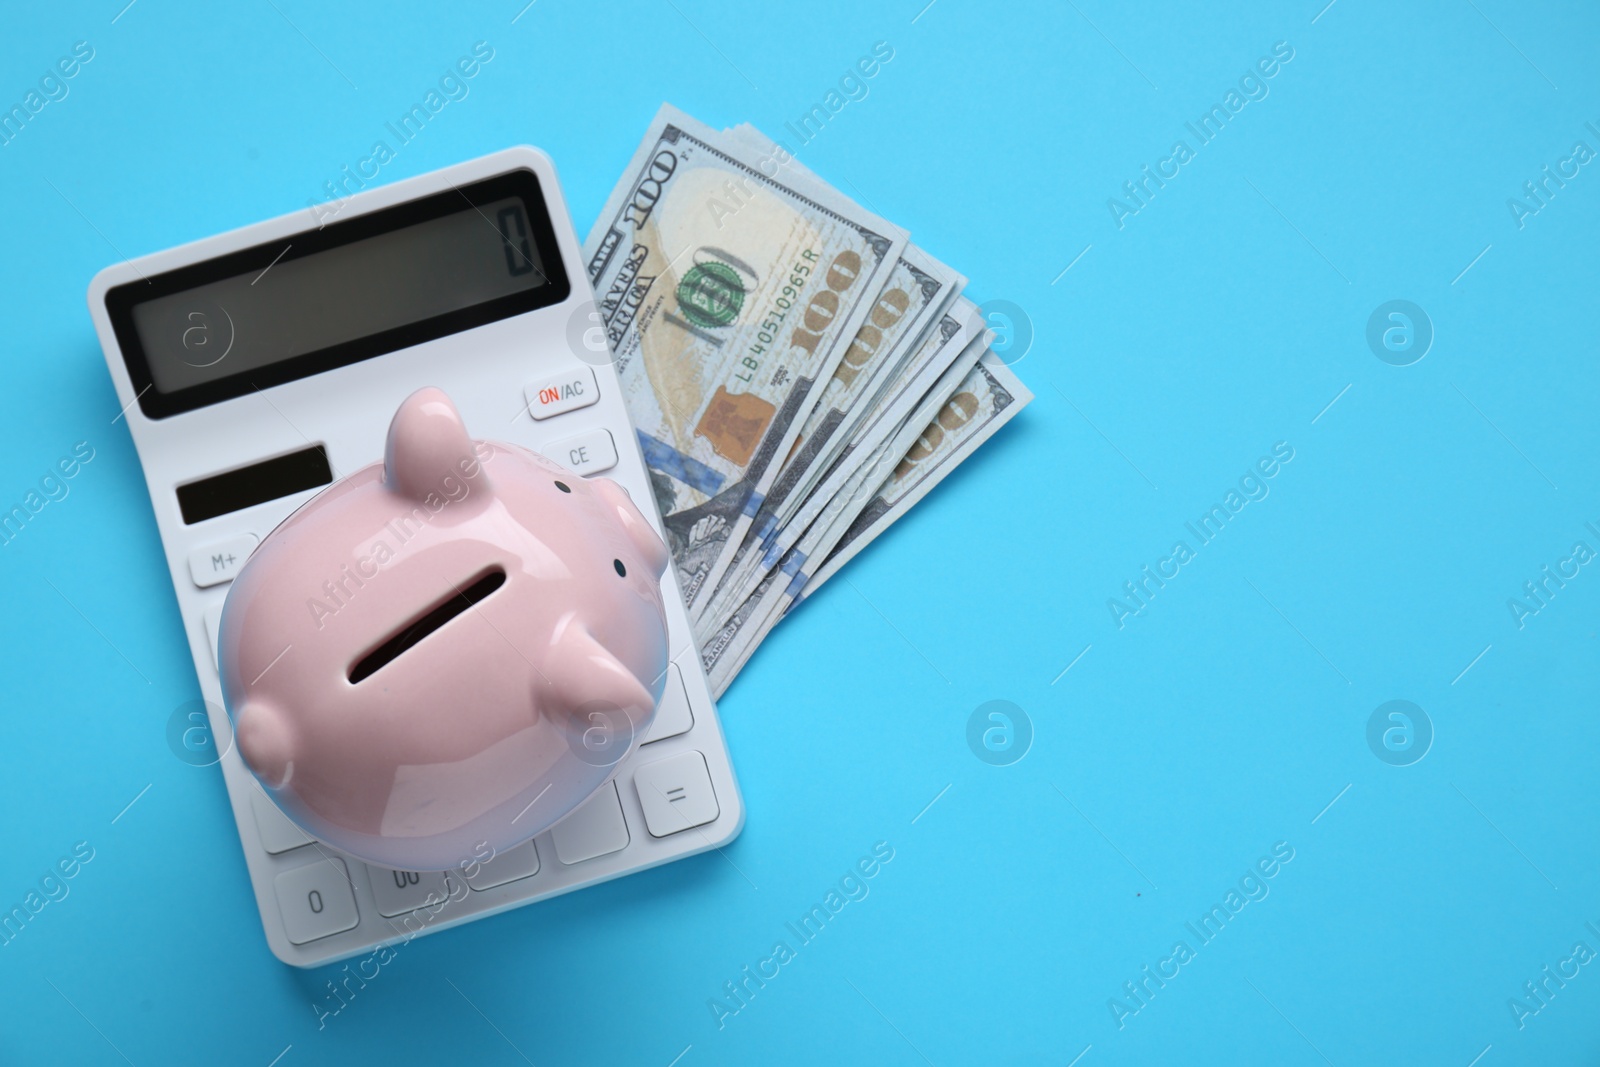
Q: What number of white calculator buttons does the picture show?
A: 11